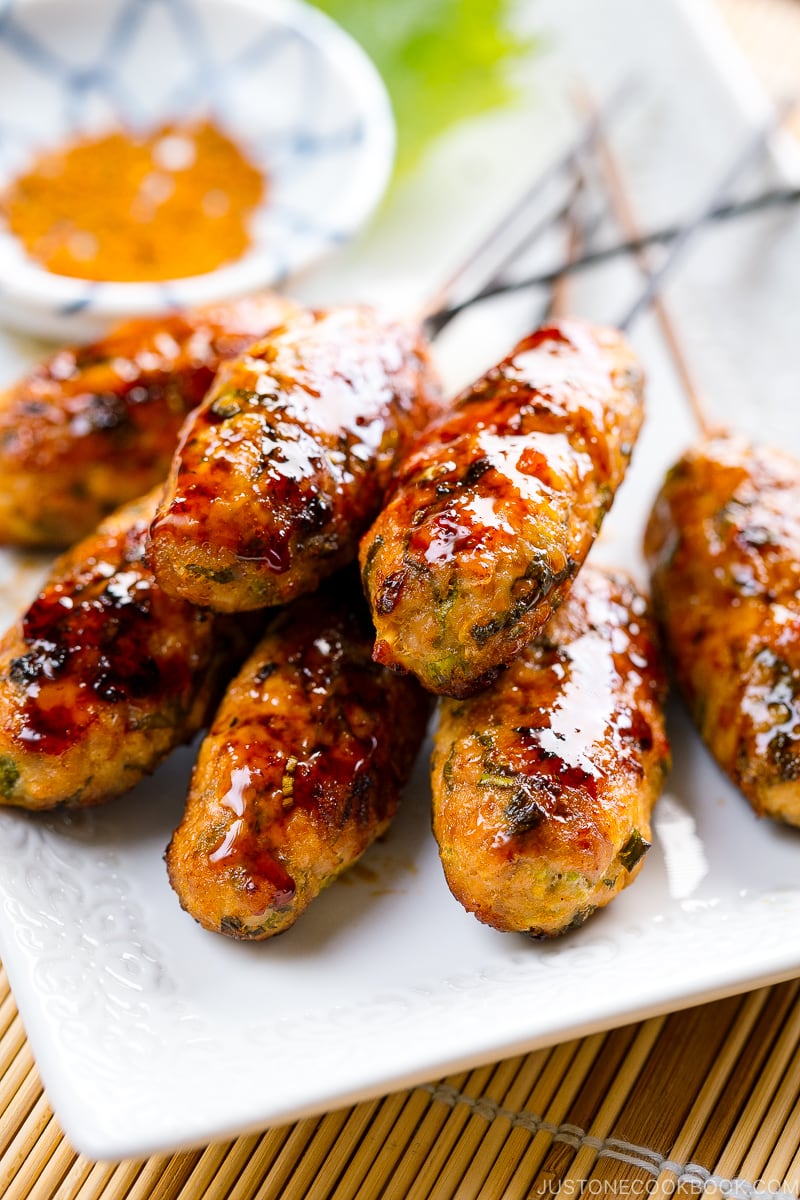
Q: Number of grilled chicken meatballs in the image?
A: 7